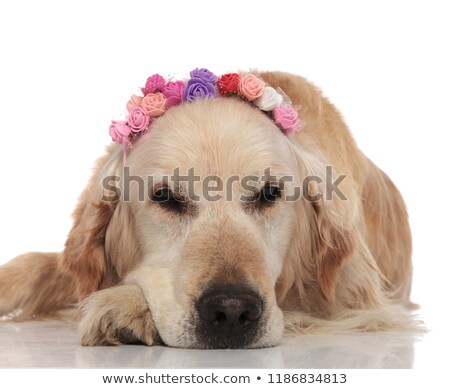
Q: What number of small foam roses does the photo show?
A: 12